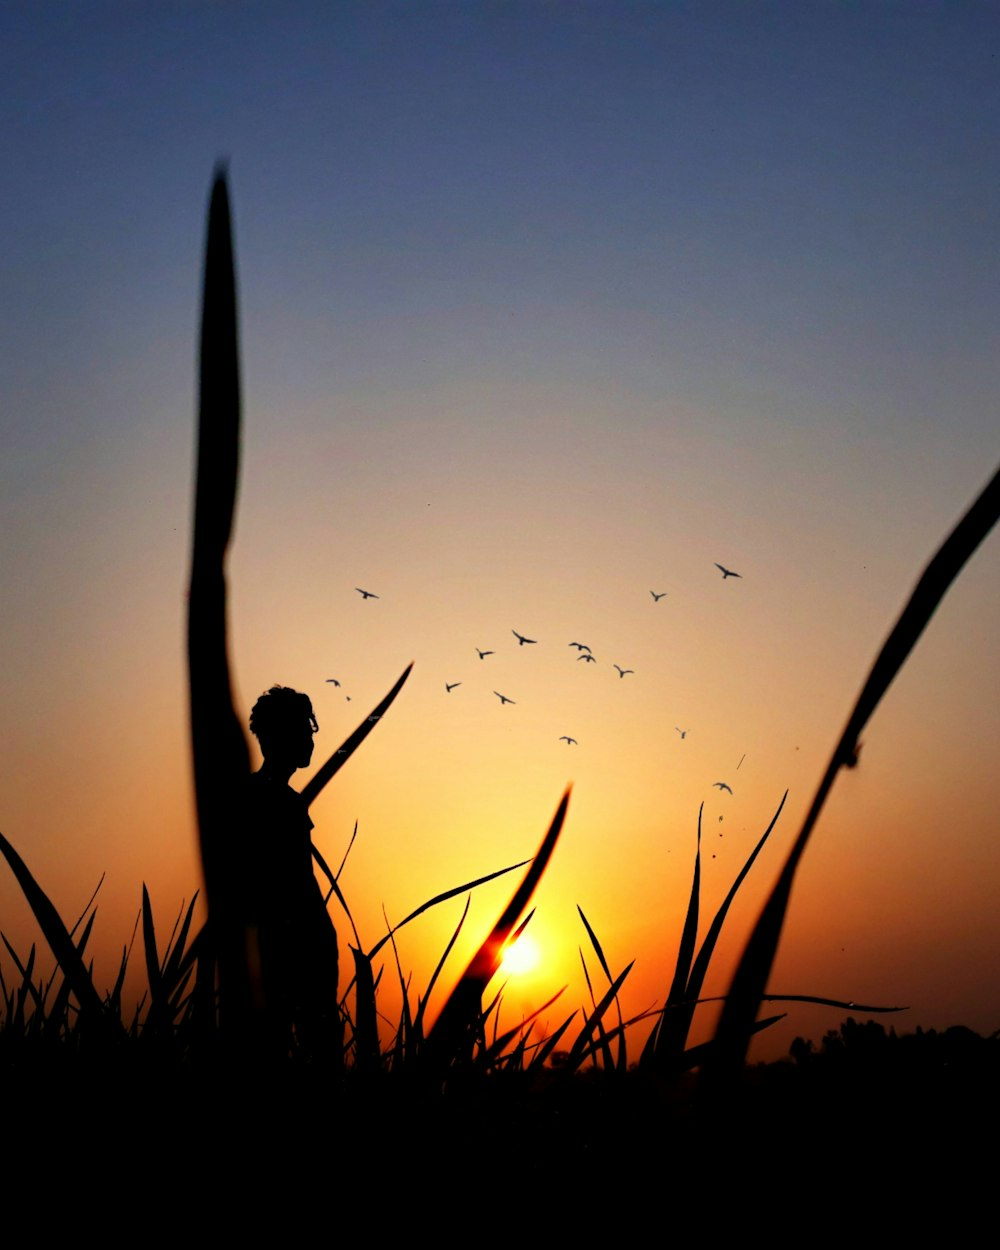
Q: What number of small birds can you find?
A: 14